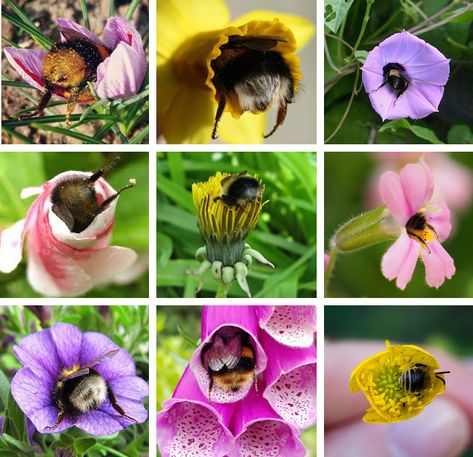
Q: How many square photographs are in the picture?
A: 9